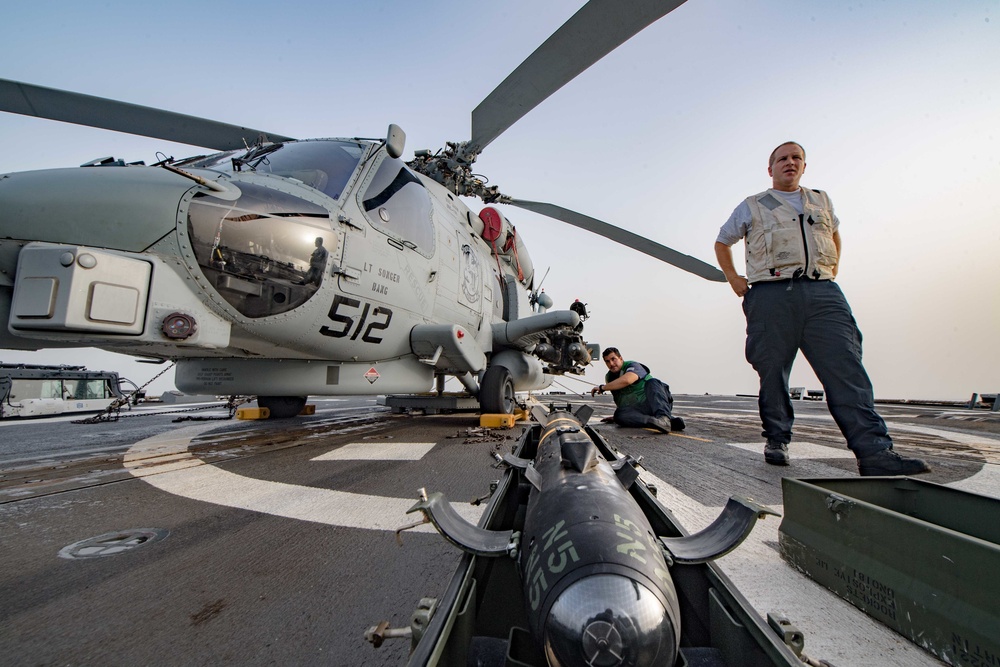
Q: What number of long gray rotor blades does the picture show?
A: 3